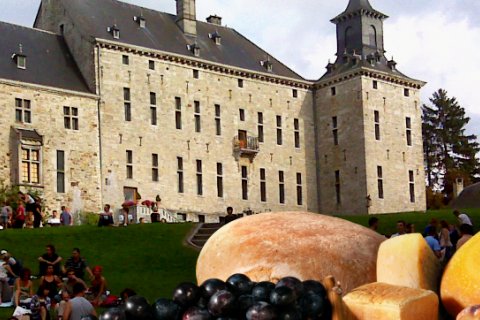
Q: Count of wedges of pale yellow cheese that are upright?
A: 1